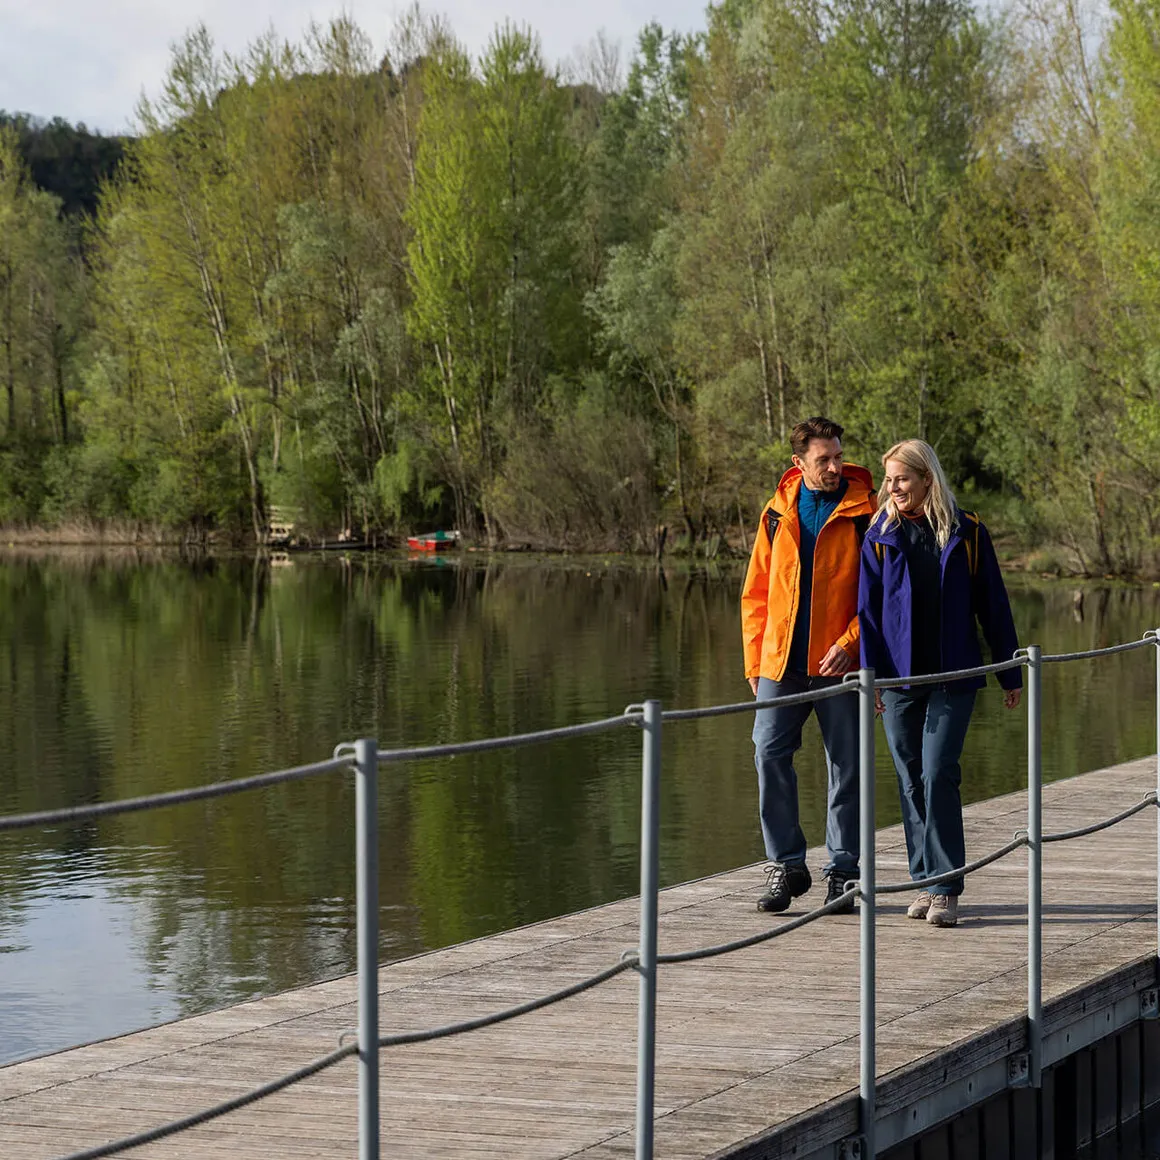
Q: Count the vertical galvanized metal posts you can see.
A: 5